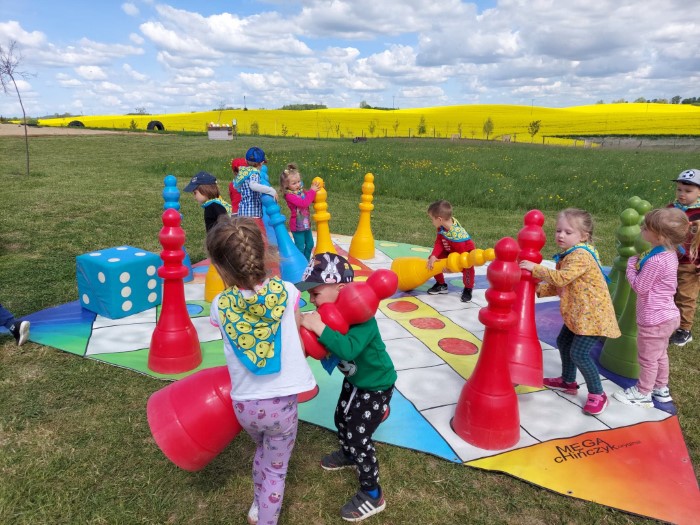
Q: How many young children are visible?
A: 10